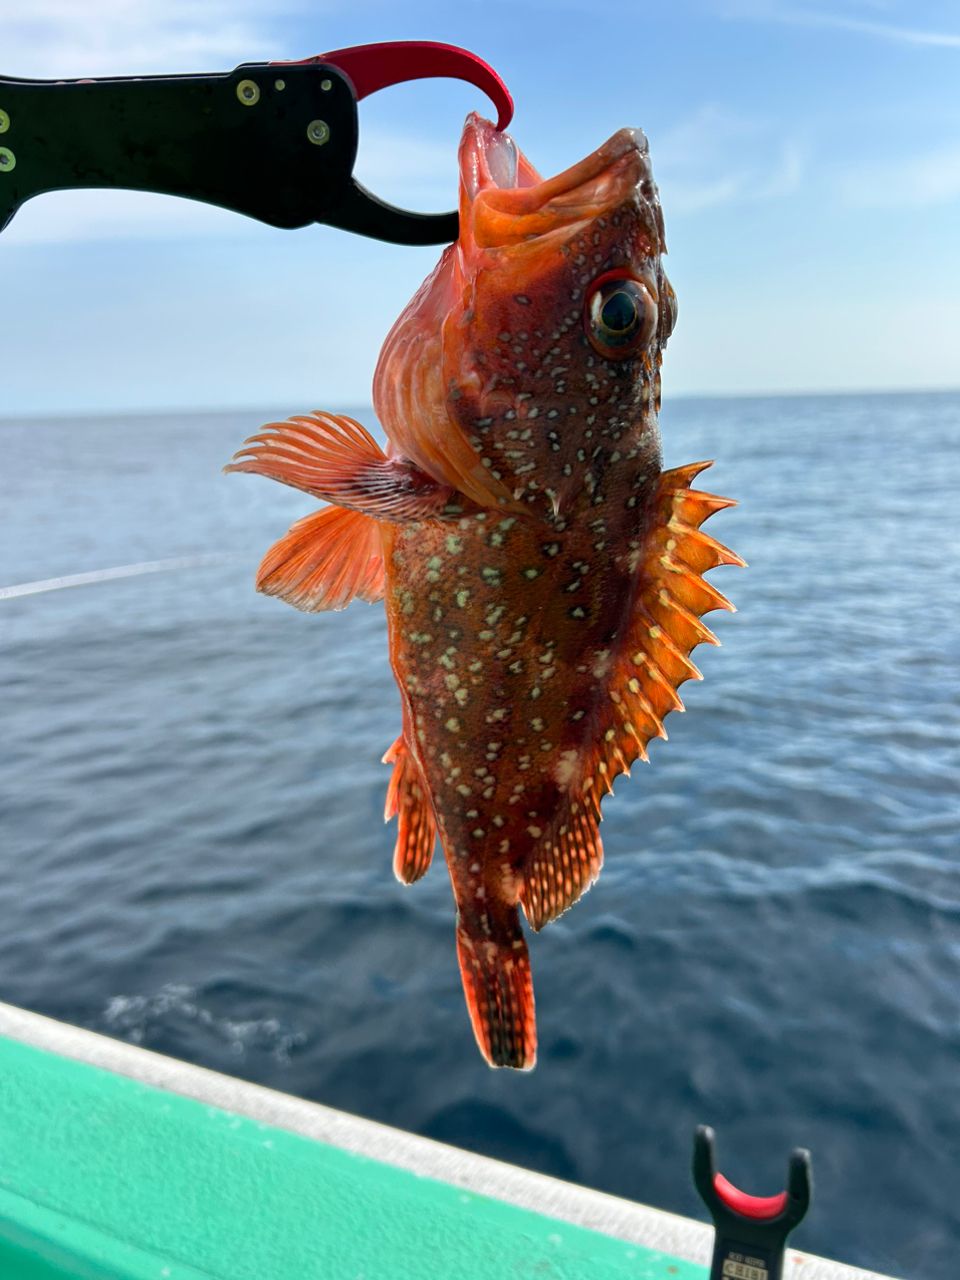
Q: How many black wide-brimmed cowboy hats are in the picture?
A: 0